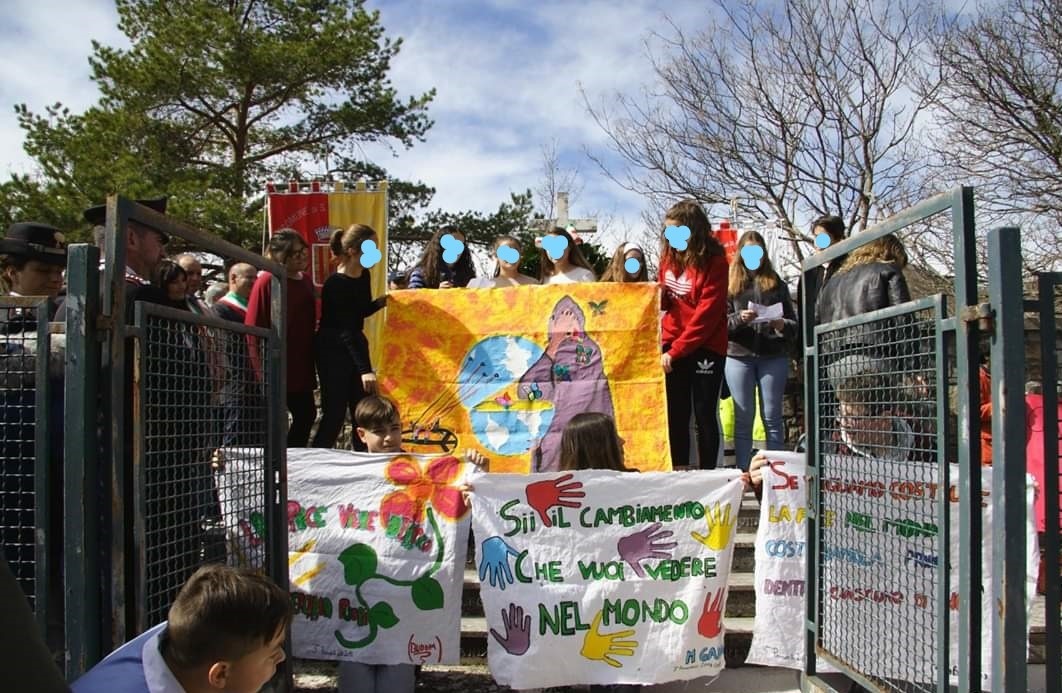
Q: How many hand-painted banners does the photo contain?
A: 4